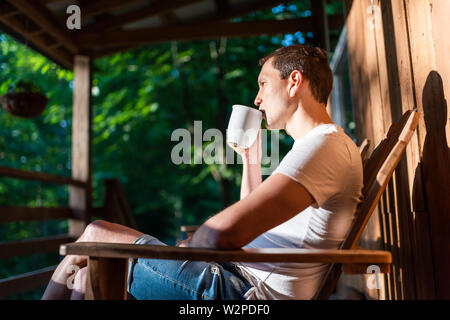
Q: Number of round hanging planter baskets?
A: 1